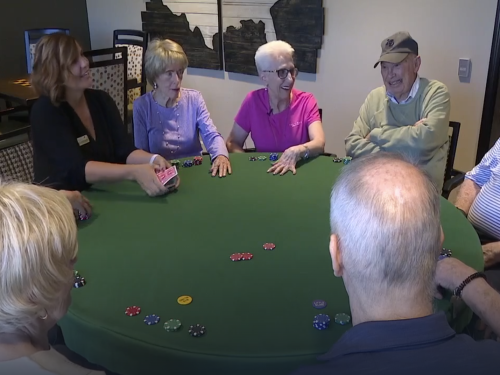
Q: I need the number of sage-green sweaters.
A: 1